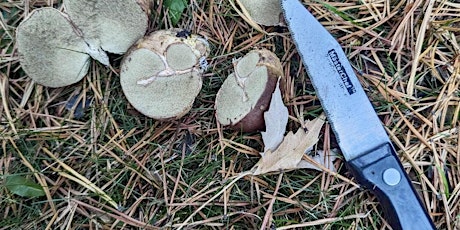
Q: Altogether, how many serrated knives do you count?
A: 1